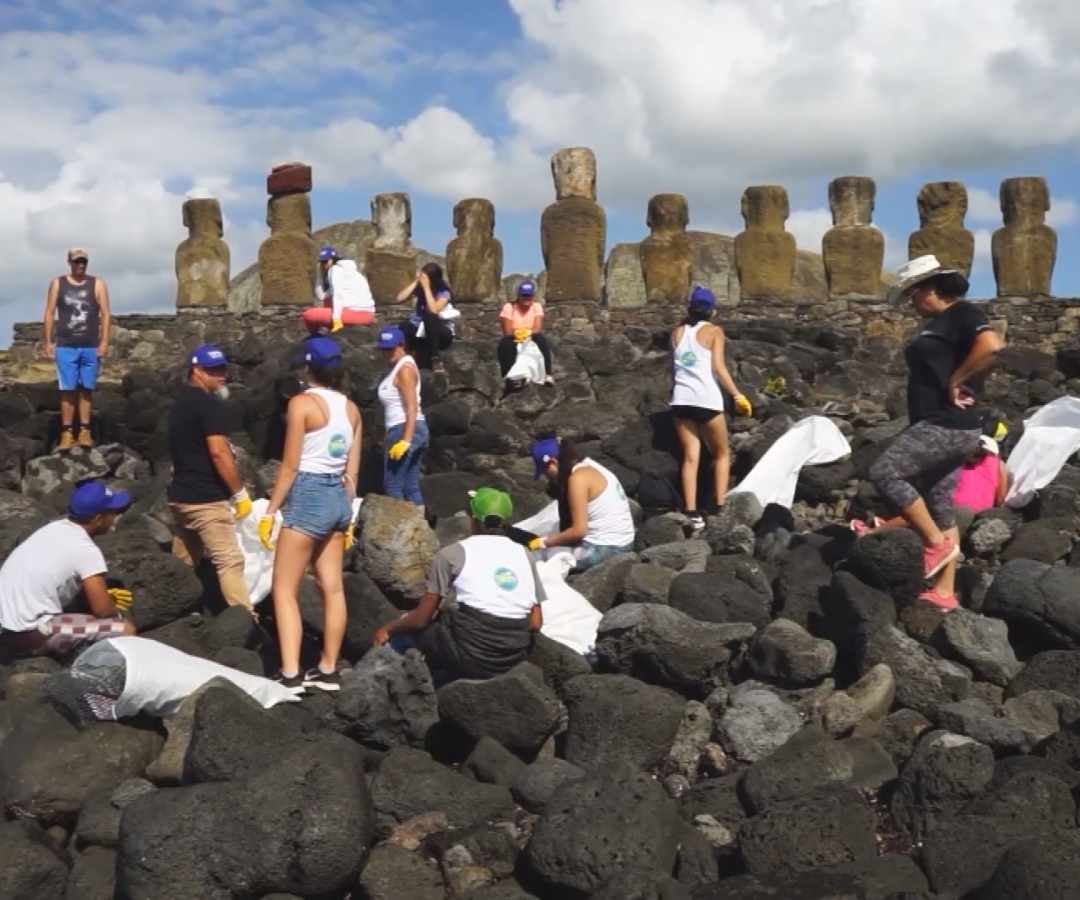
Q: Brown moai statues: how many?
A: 10